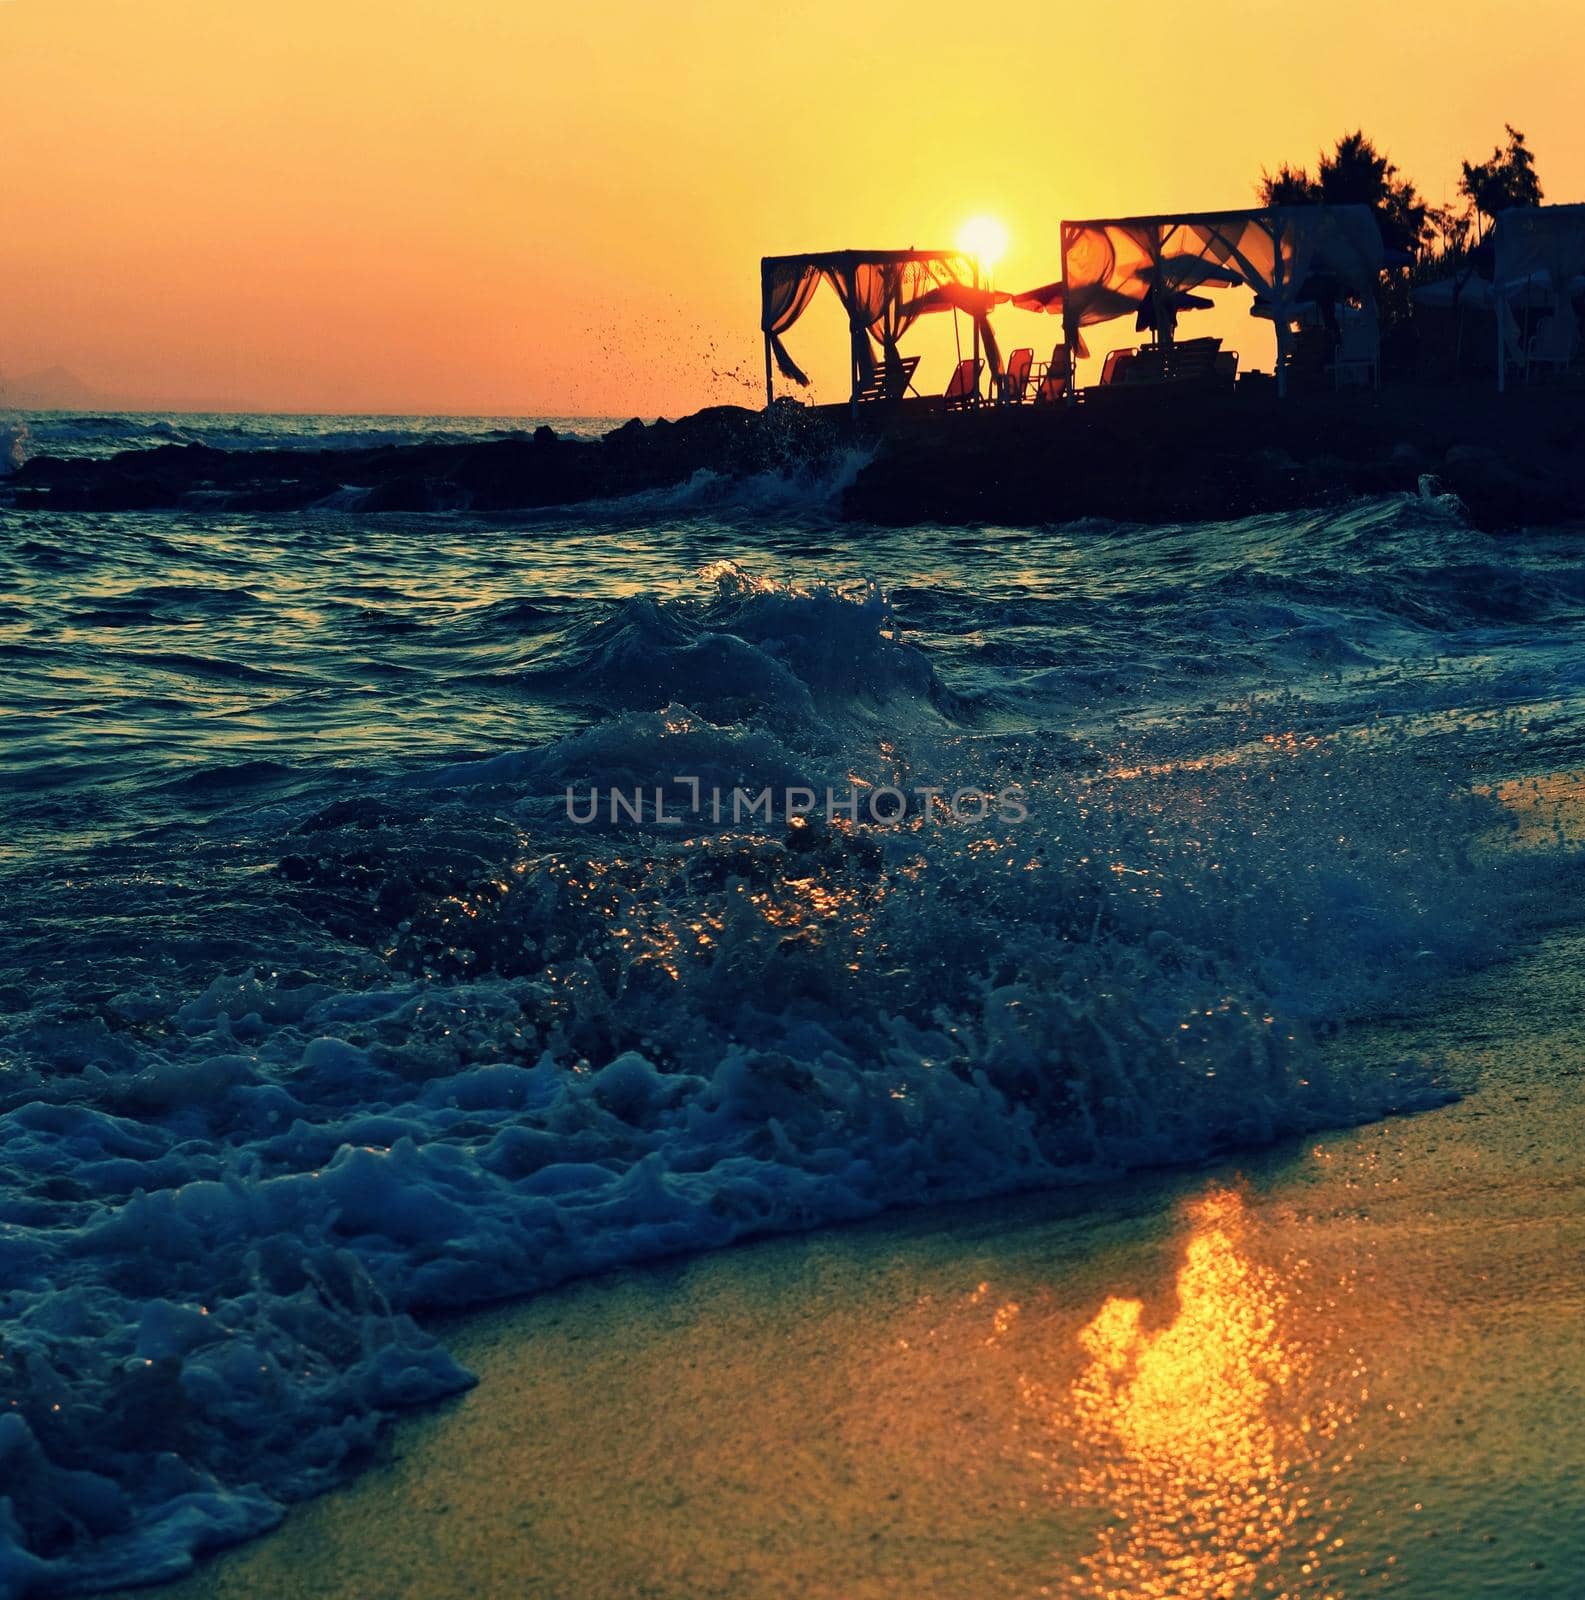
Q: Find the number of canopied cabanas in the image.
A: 3